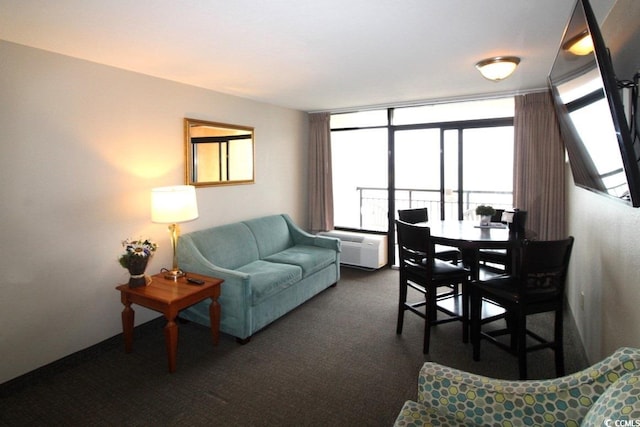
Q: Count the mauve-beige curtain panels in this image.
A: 2